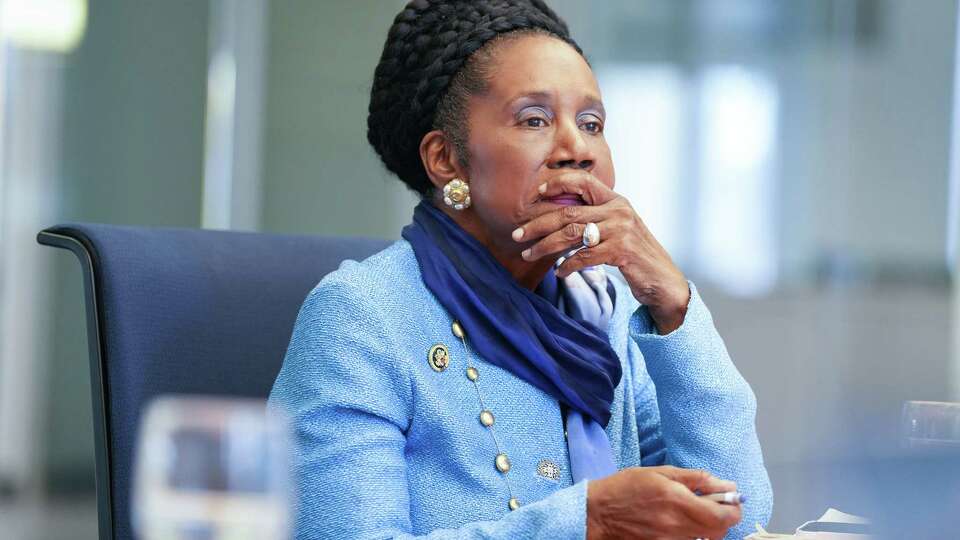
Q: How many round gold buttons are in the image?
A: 5